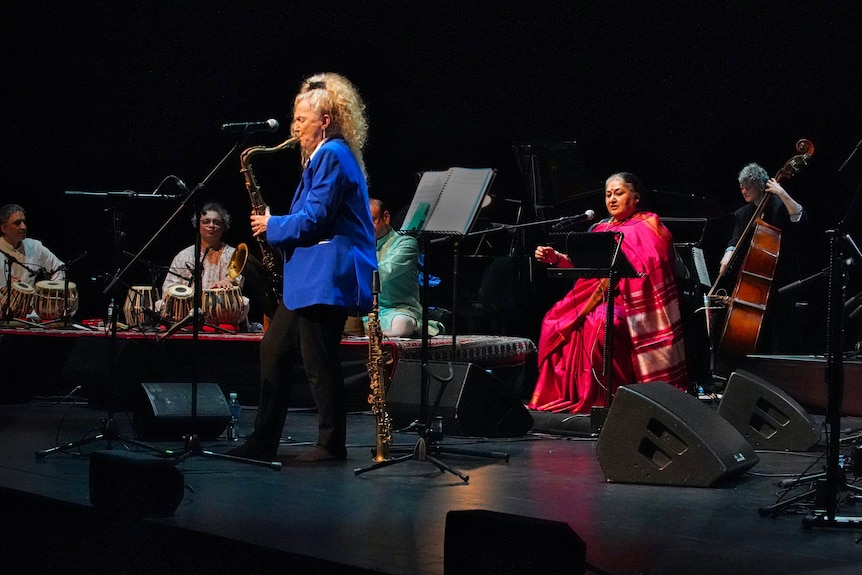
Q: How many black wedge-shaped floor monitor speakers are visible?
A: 6